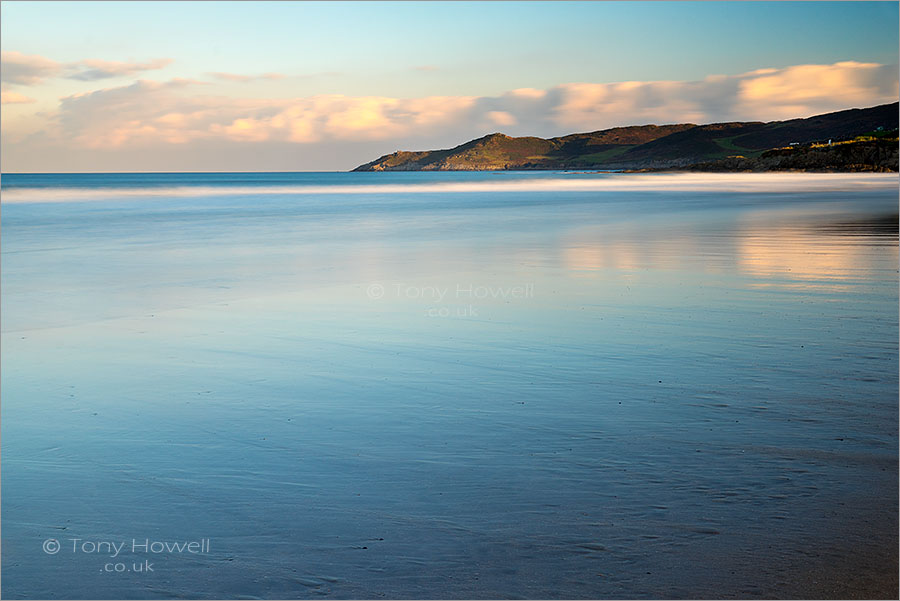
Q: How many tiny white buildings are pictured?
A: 2